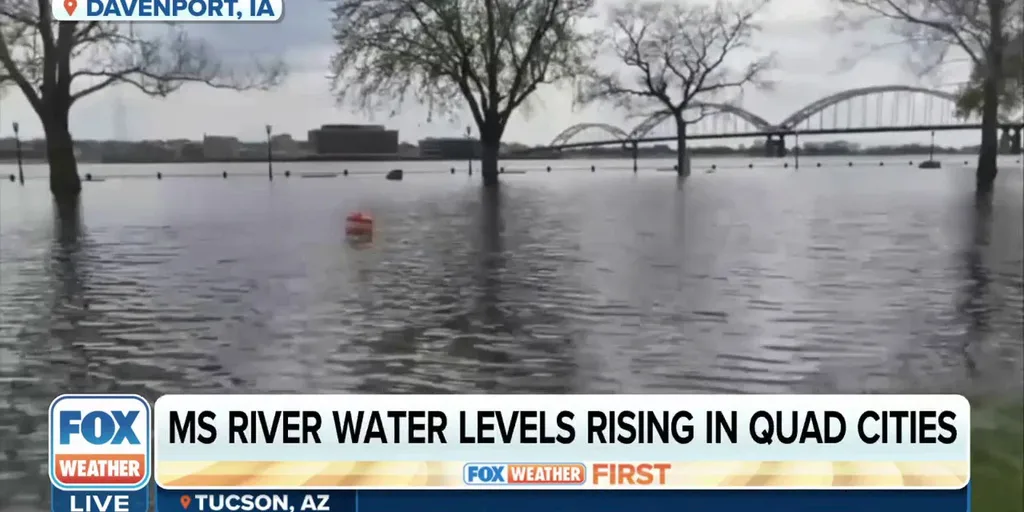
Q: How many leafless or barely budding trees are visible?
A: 4